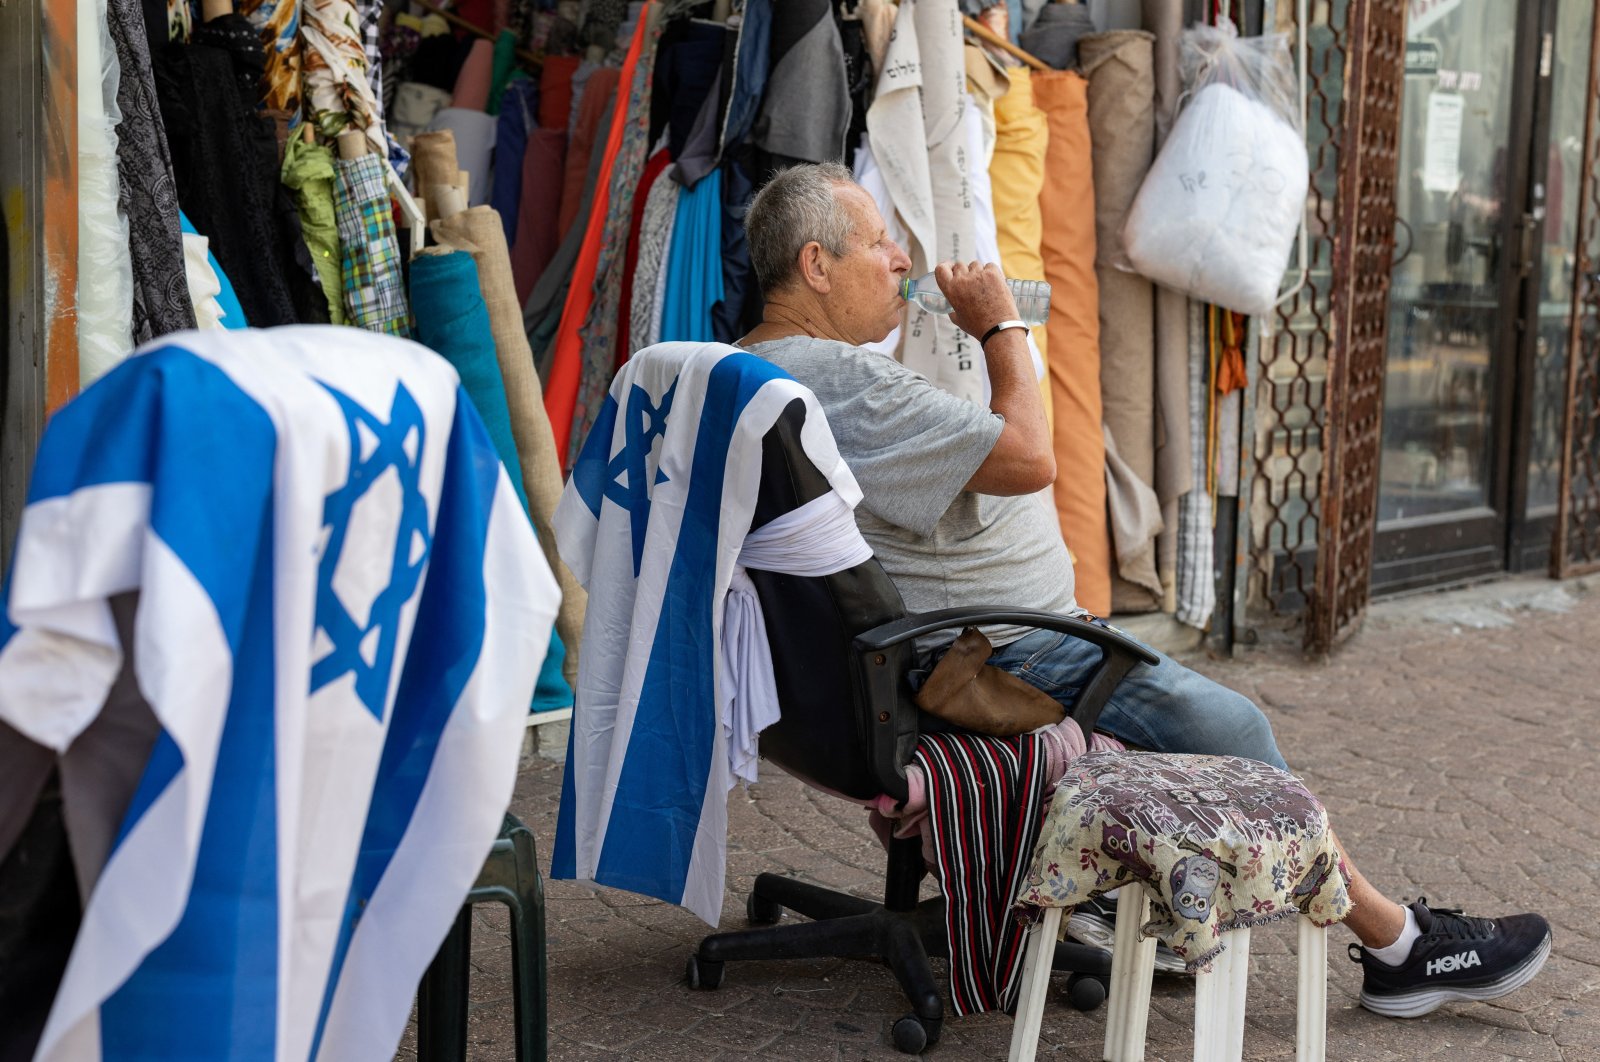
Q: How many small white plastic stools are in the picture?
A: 1